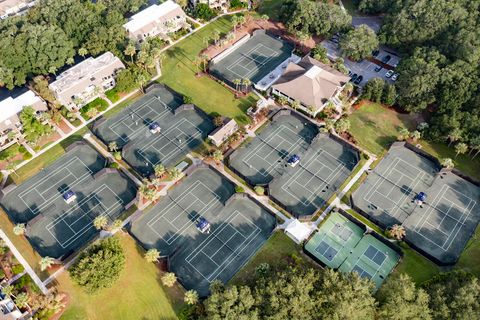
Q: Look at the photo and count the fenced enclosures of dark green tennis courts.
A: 6